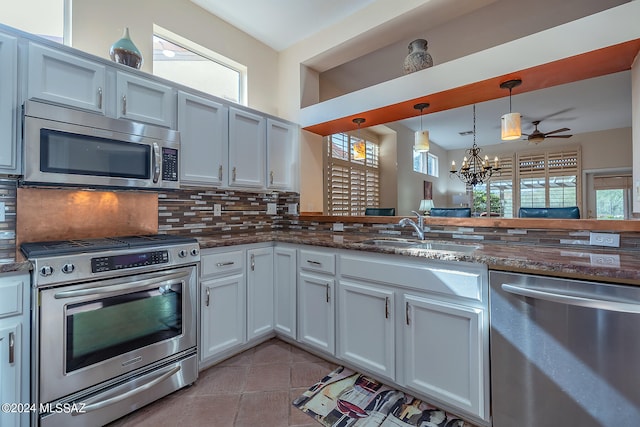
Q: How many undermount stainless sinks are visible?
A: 1